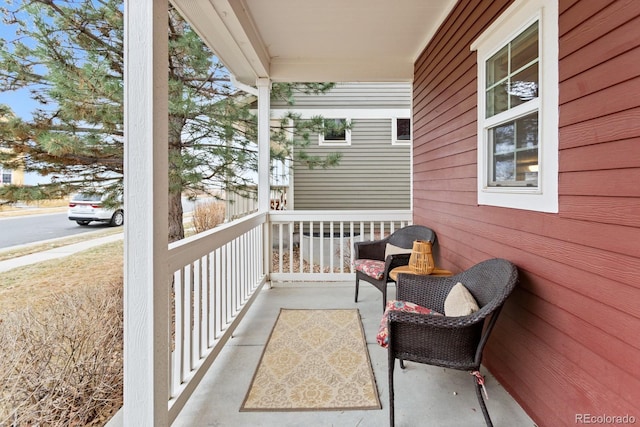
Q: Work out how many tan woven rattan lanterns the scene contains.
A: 1